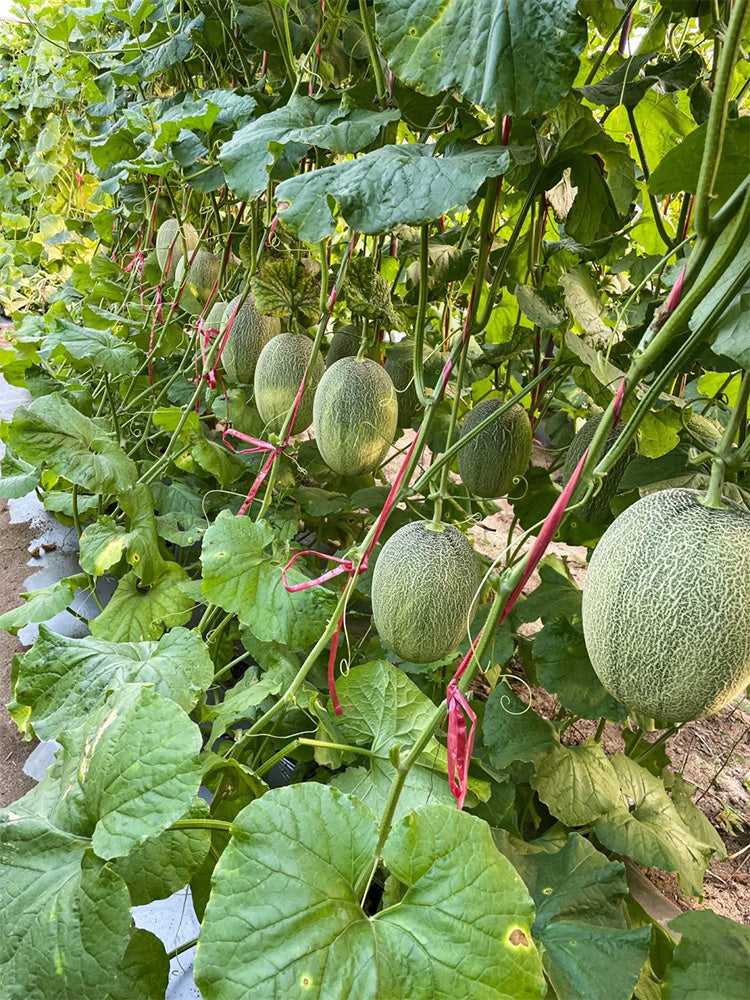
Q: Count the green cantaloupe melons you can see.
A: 12